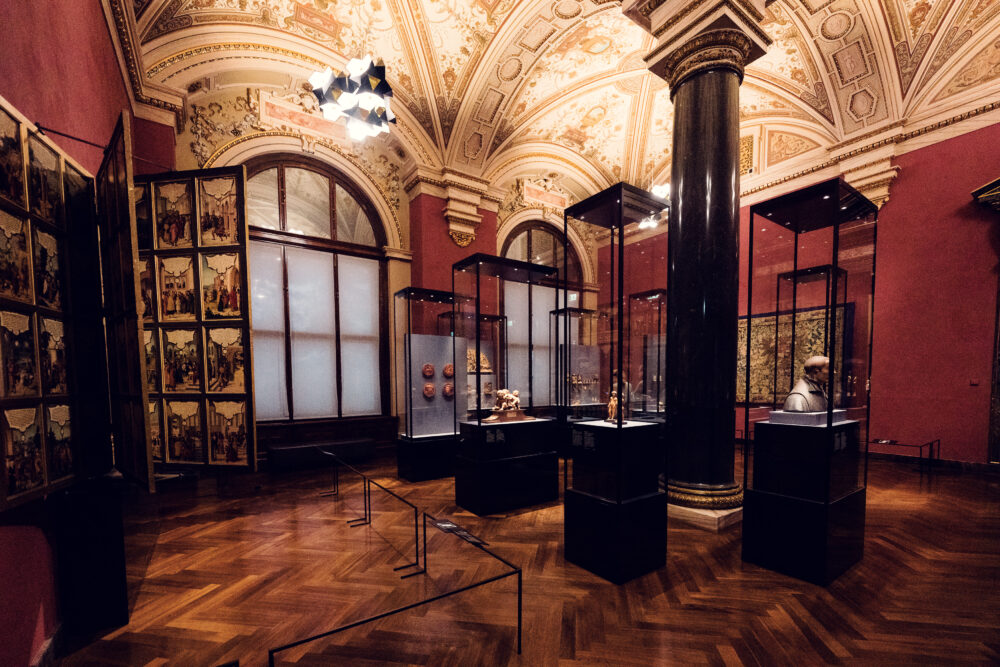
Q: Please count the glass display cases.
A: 8